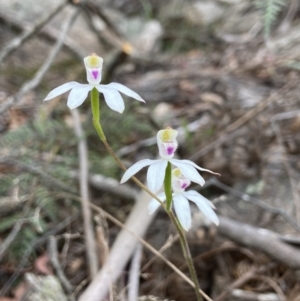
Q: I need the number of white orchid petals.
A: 12